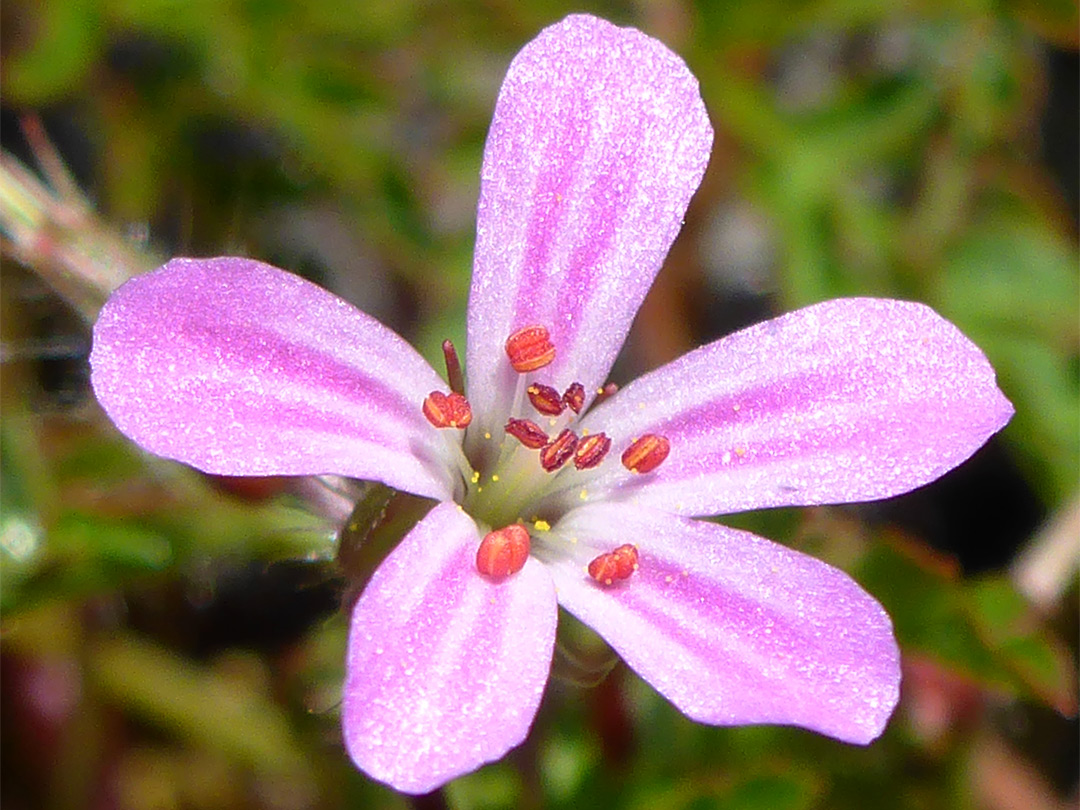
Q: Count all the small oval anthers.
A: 10